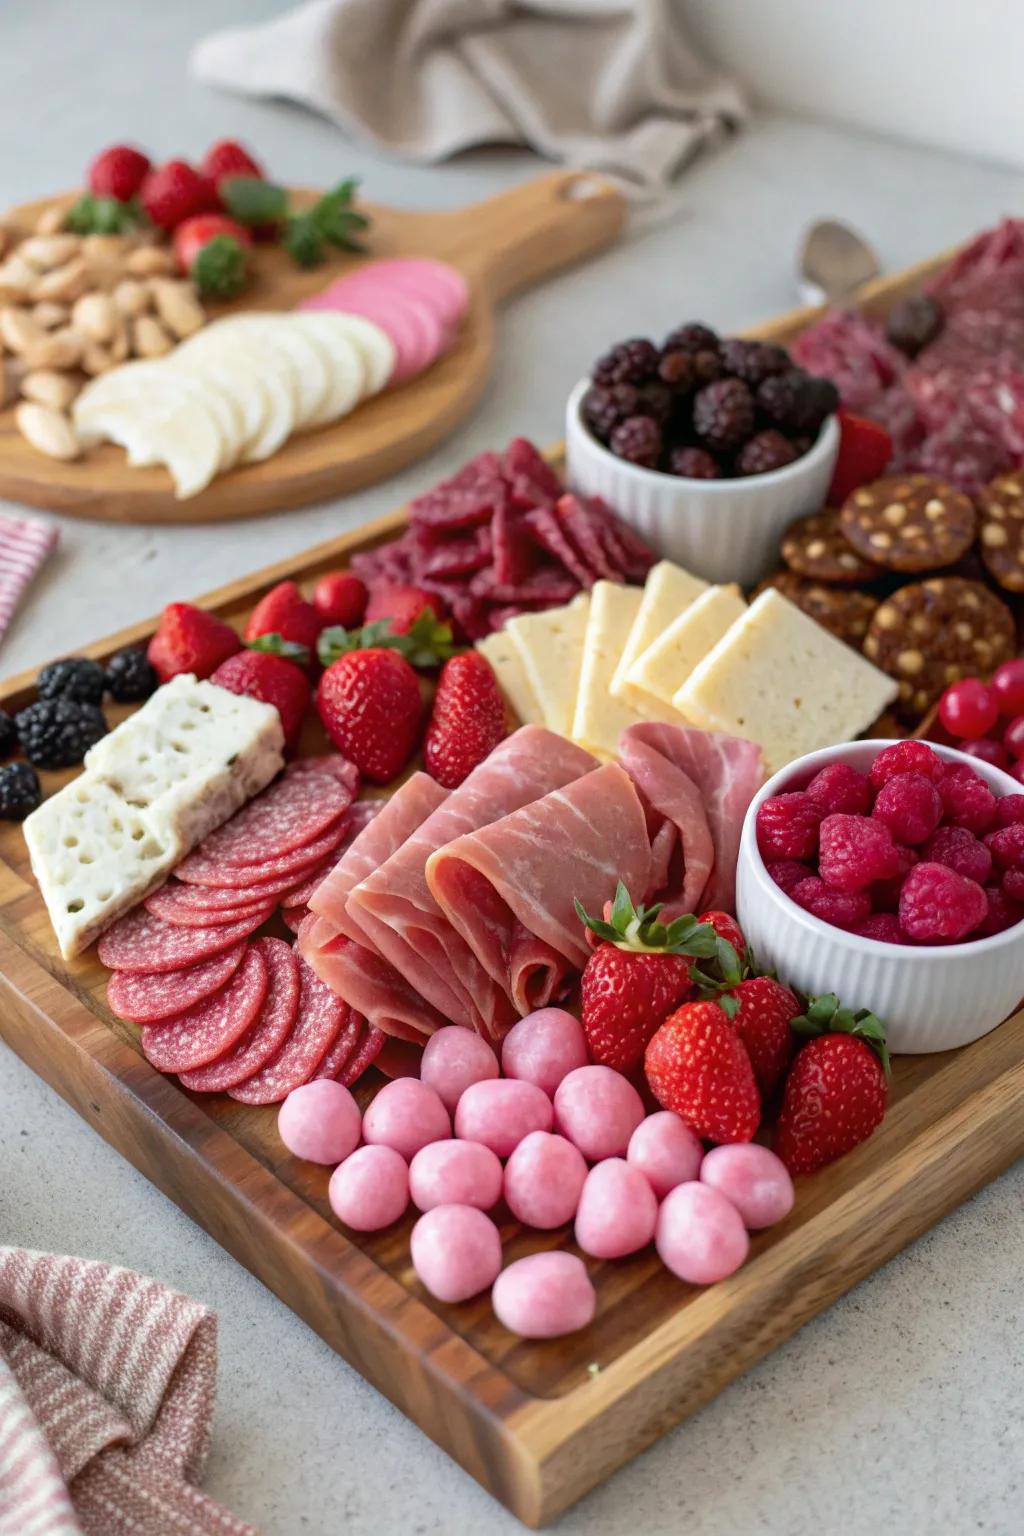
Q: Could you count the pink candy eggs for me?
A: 15